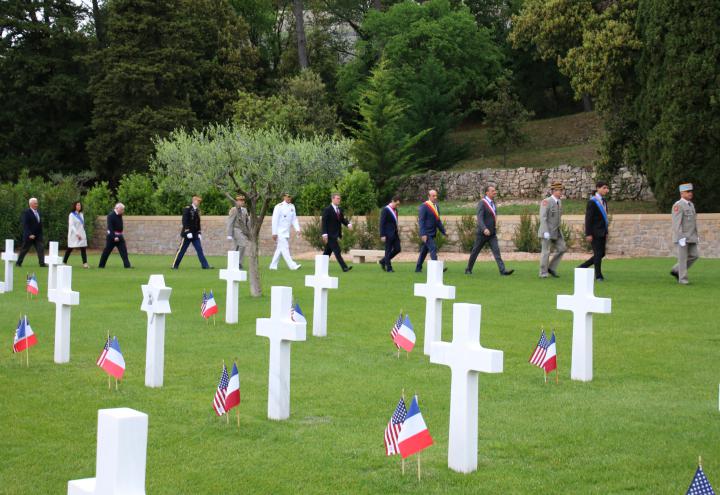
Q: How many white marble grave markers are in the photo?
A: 11